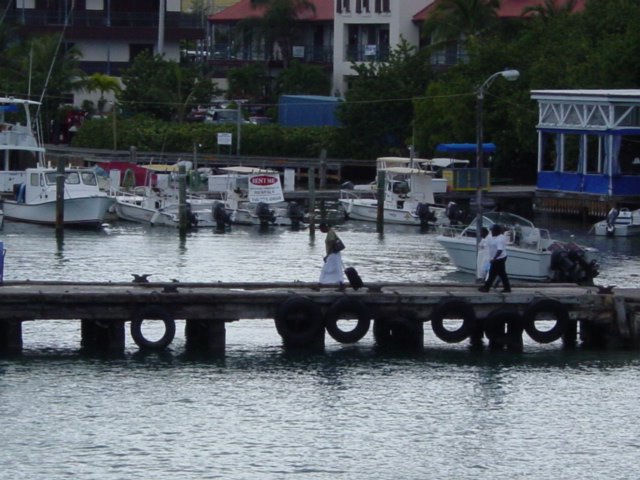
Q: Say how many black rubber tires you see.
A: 7